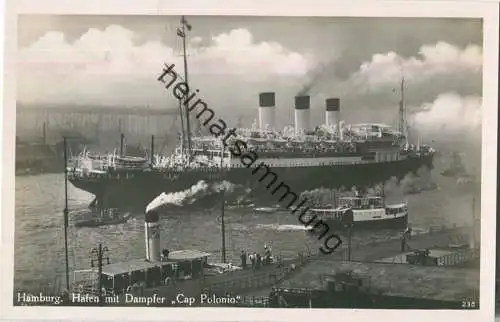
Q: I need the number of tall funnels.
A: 4